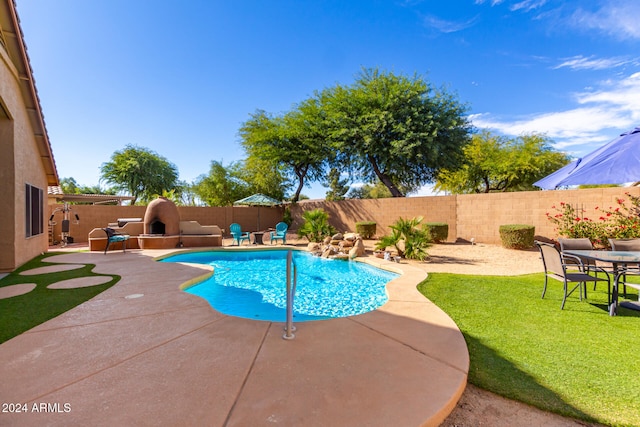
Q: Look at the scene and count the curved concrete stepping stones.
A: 3